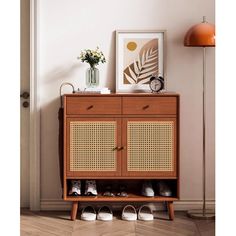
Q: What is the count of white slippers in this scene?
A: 4